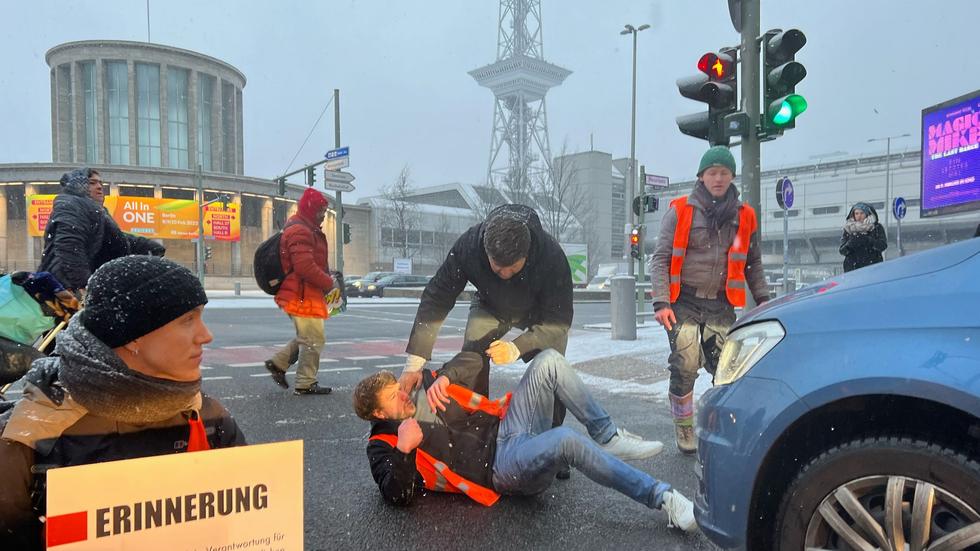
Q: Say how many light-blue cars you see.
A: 1